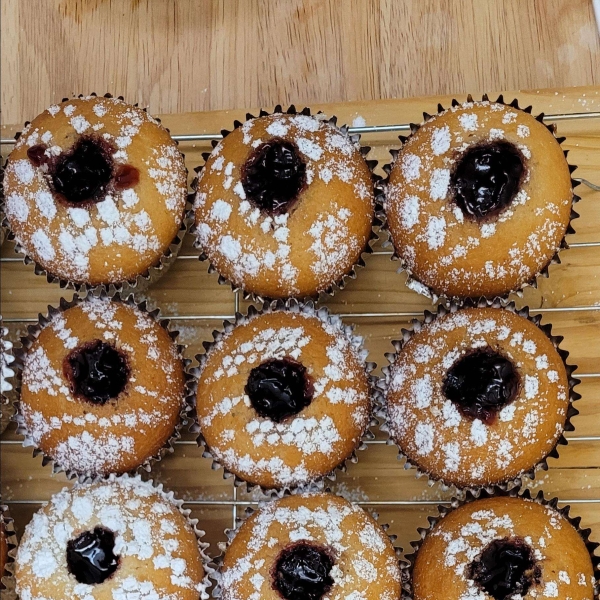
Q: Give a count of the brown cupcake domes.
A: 9